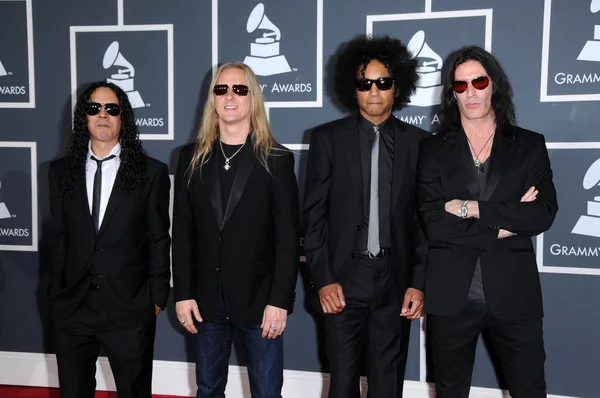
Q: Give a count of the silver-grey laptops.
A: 0